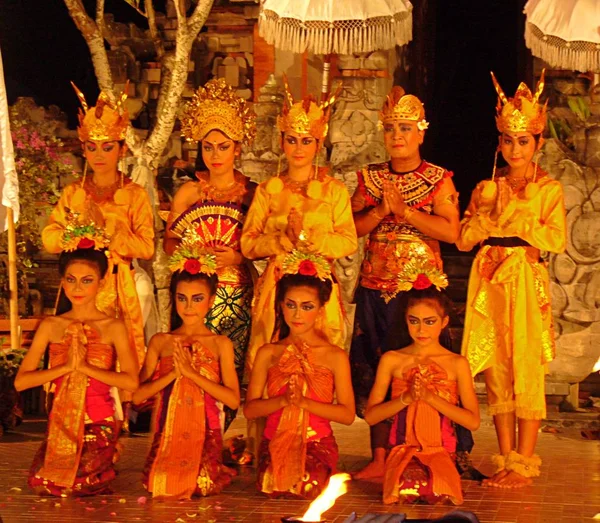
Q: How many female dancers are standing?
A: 4